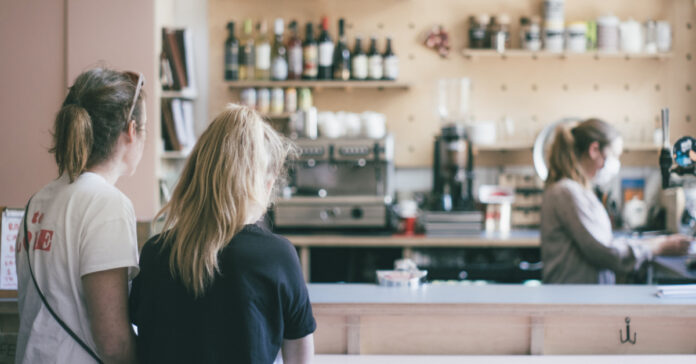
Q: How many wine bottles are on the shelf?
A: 11